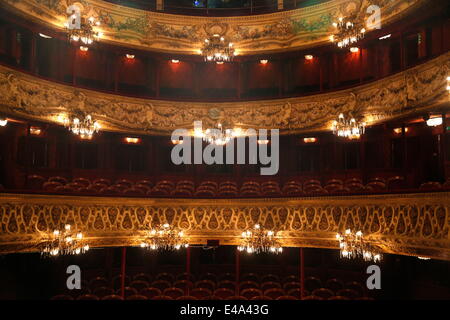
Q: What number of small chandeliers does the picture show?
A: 10